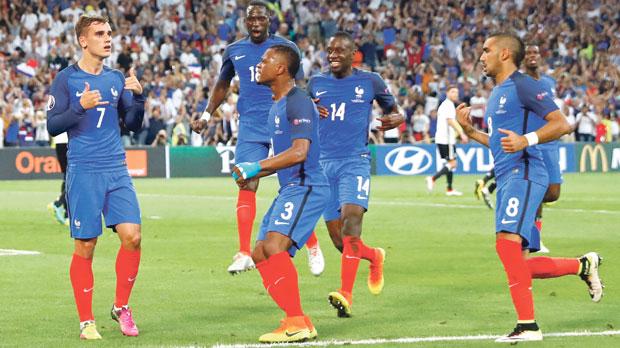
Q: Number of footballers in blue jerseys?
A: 6